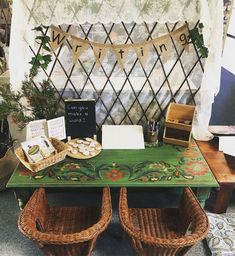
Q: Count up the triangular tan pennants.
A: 7